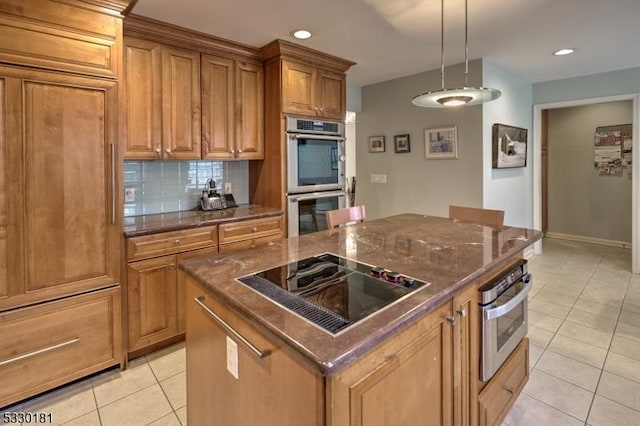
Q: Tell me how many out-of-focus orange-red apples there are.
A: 0